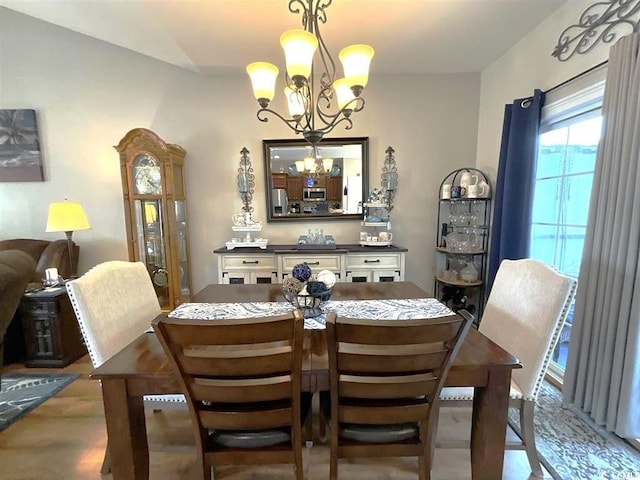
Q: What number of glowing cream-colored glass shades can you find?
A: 5